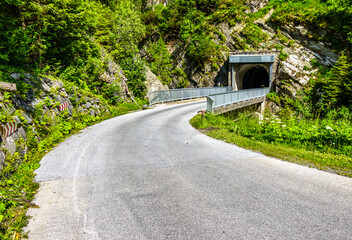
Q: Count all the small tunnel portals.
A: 1